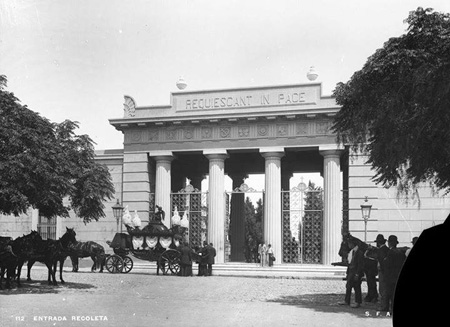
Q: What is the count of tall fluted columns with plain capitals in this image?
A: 4